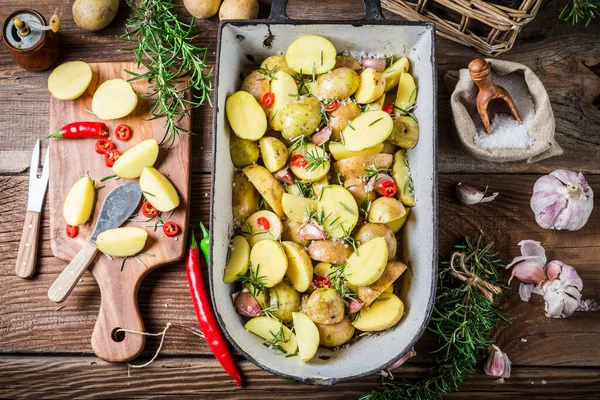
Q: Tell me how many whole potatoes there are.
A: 3